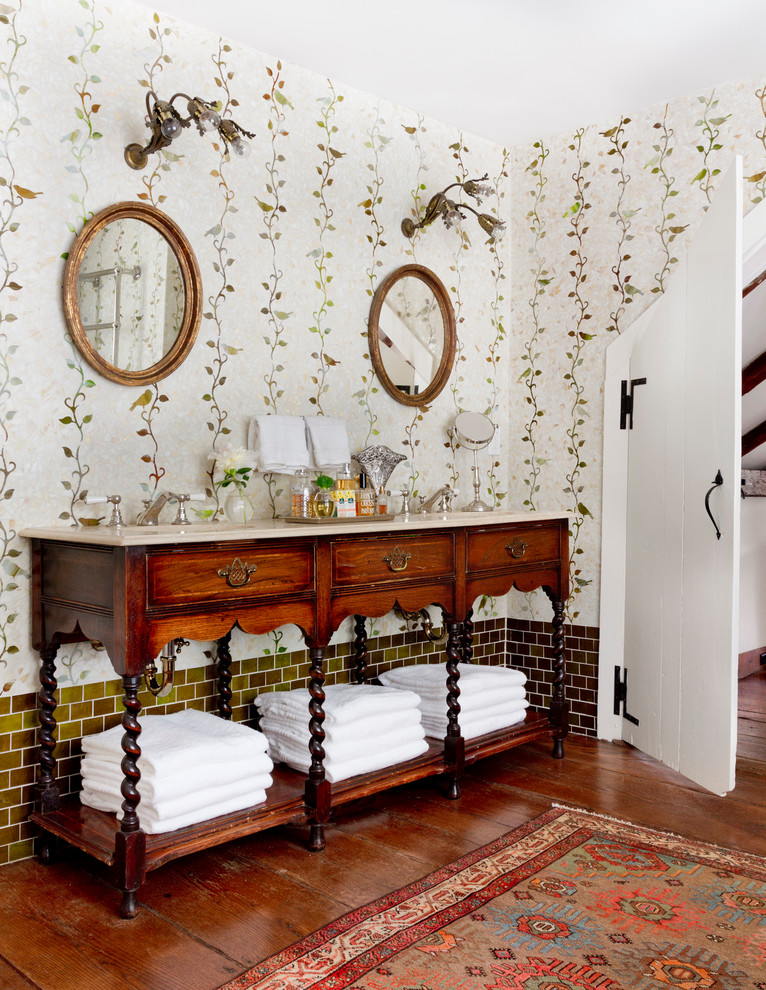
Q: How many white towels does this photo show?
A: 14